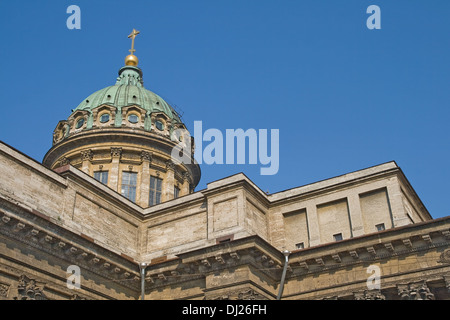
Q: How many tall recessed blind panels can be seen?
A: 3